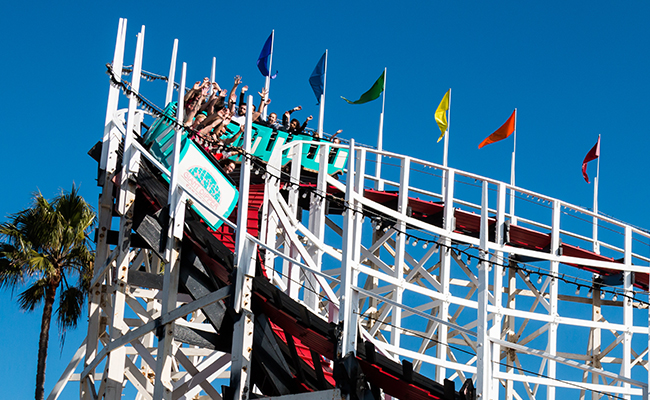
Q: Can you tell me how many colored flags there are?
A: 6